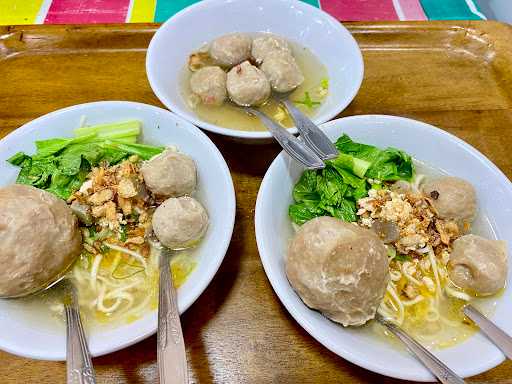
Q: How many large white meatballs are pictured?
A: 2